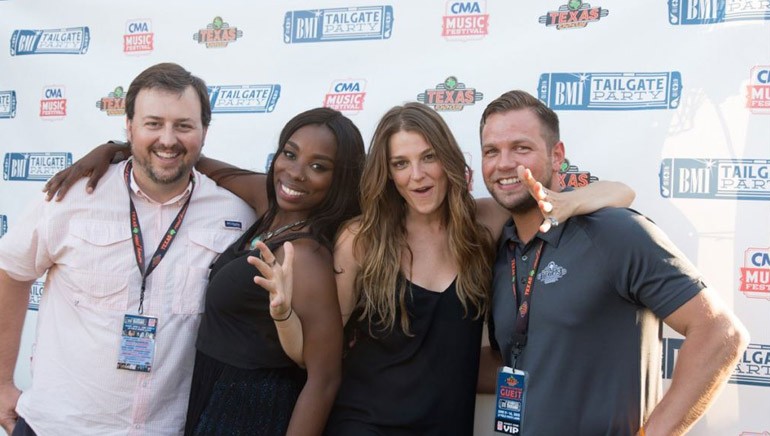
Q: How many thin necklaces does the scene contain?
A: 1